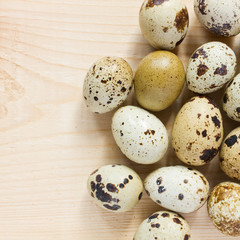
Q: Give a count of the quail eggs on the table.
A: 13